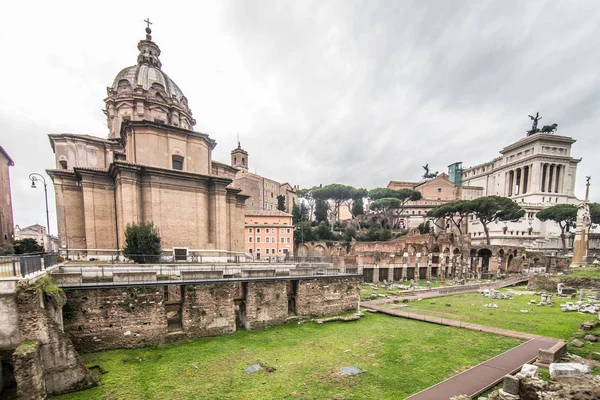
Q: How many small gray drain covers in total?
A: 2